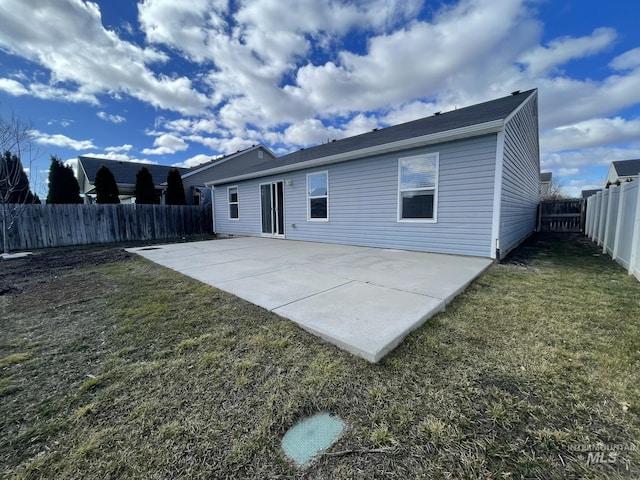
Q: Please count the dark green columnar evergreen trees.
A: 5